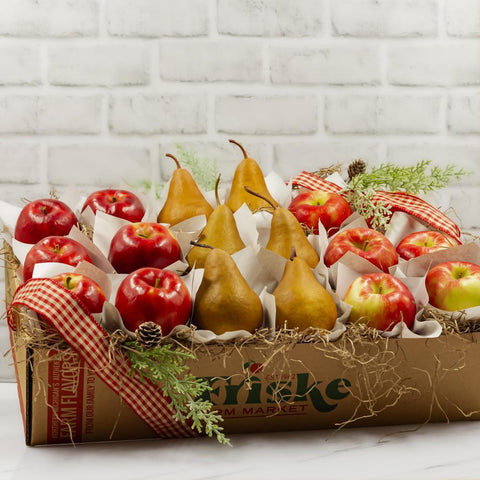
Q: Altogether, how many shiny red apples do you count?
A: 11